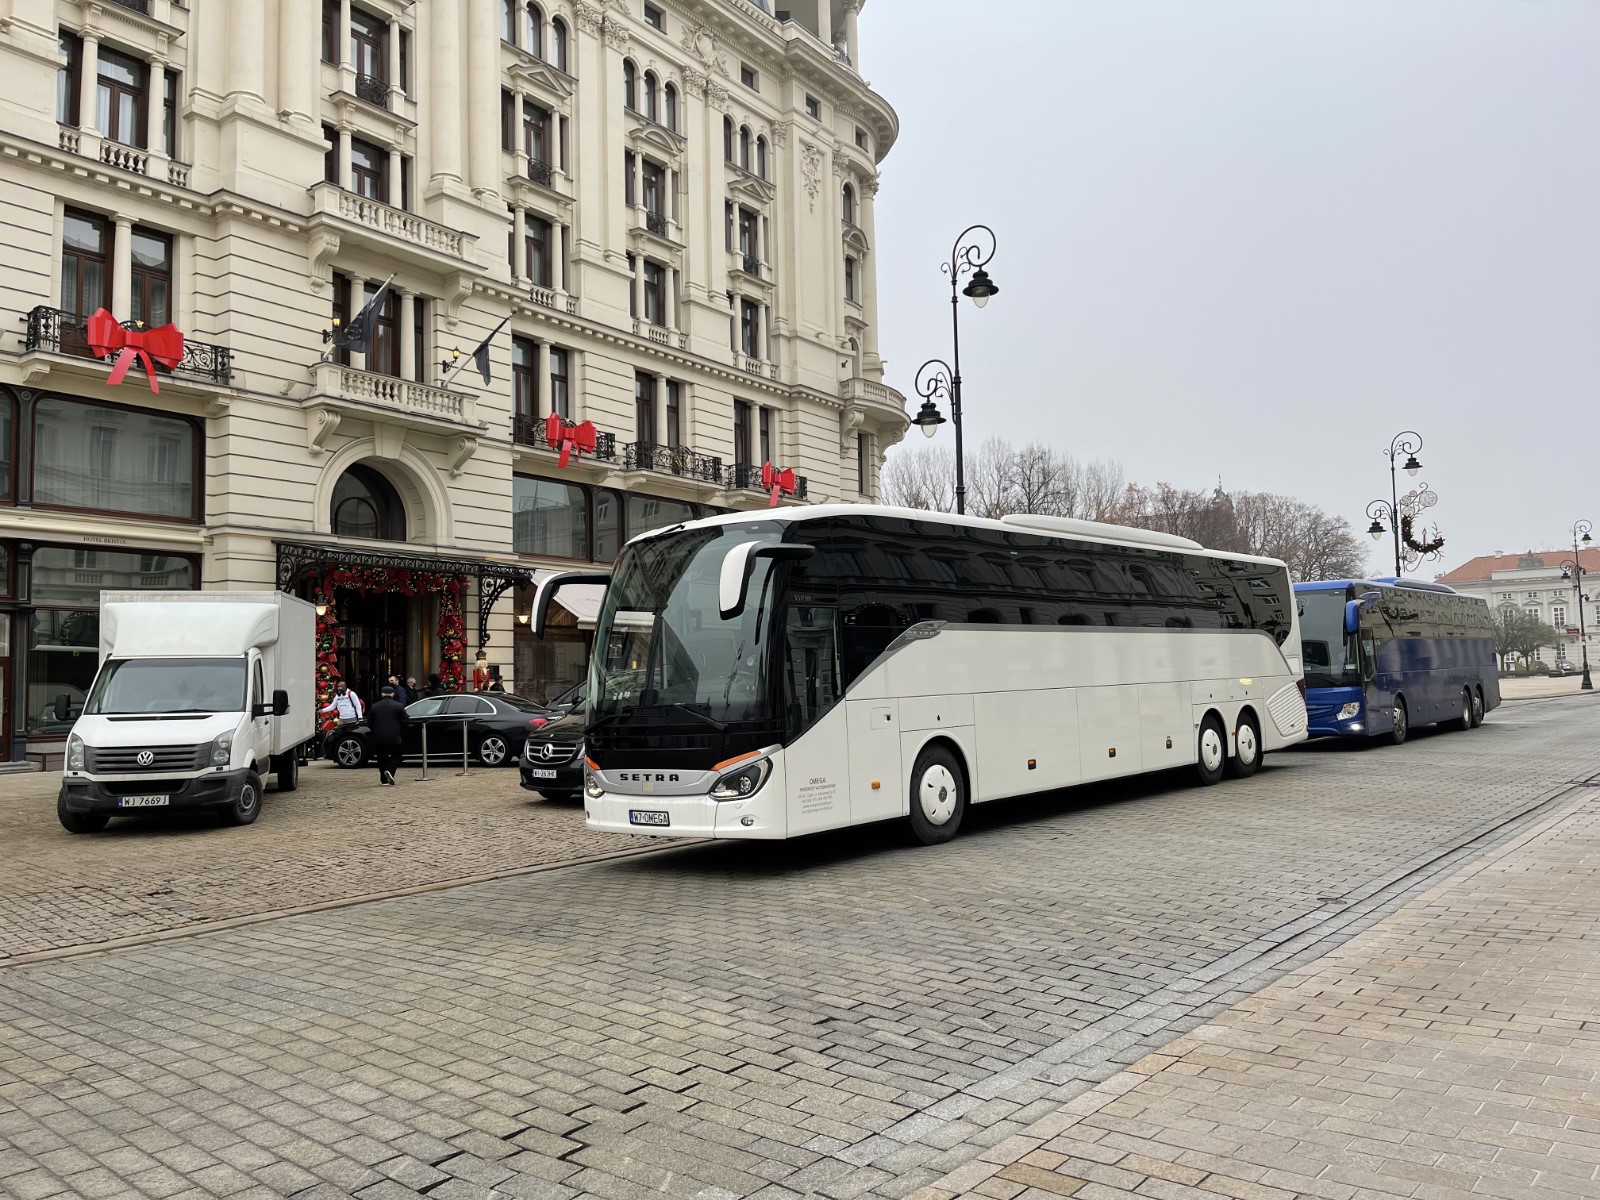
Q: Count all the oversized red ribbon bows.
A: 3